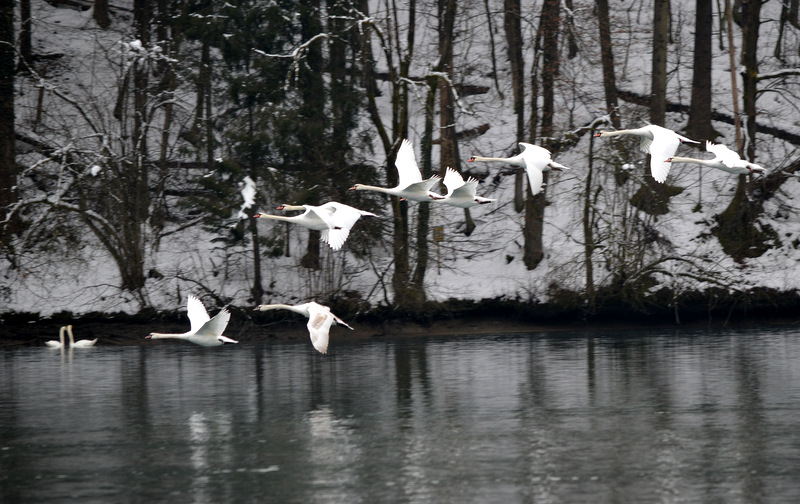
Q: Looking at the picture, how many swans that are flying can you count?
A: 9